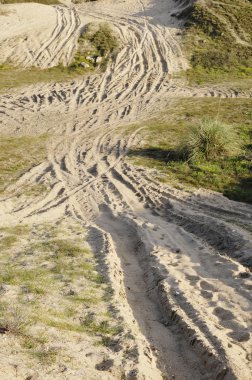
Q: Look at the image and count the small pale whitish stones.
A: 3